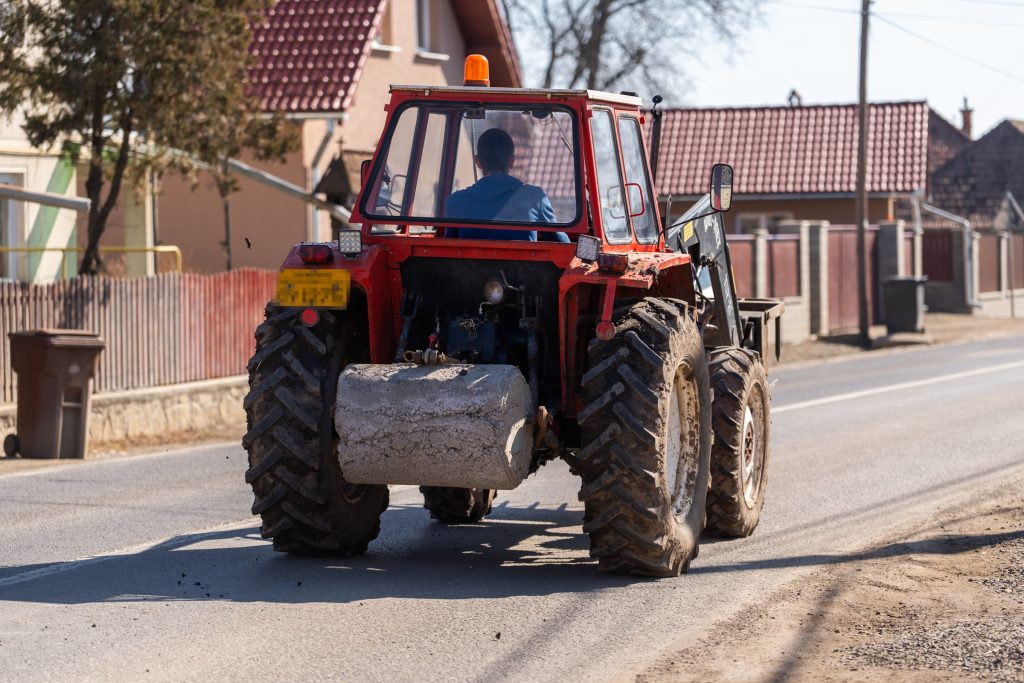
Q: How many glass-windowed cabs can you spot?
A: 1